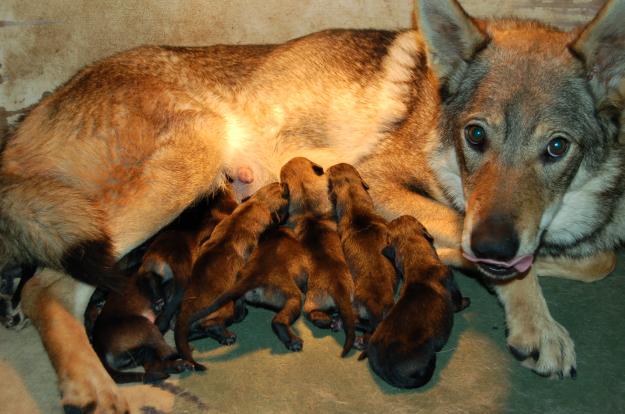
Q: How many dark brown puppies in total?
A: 7